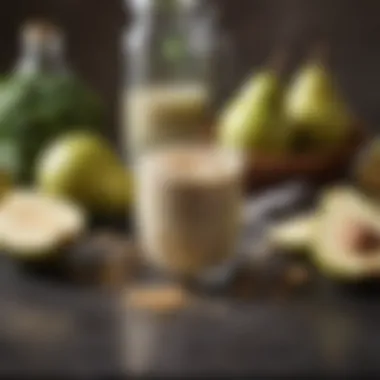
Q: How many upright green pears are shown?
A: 2